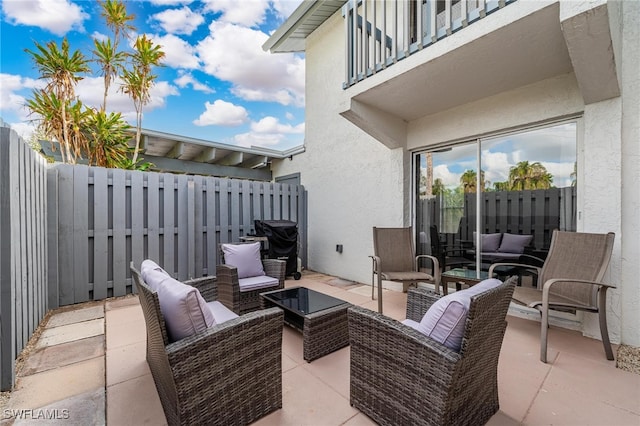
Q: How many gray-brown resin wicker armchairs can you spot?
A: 2